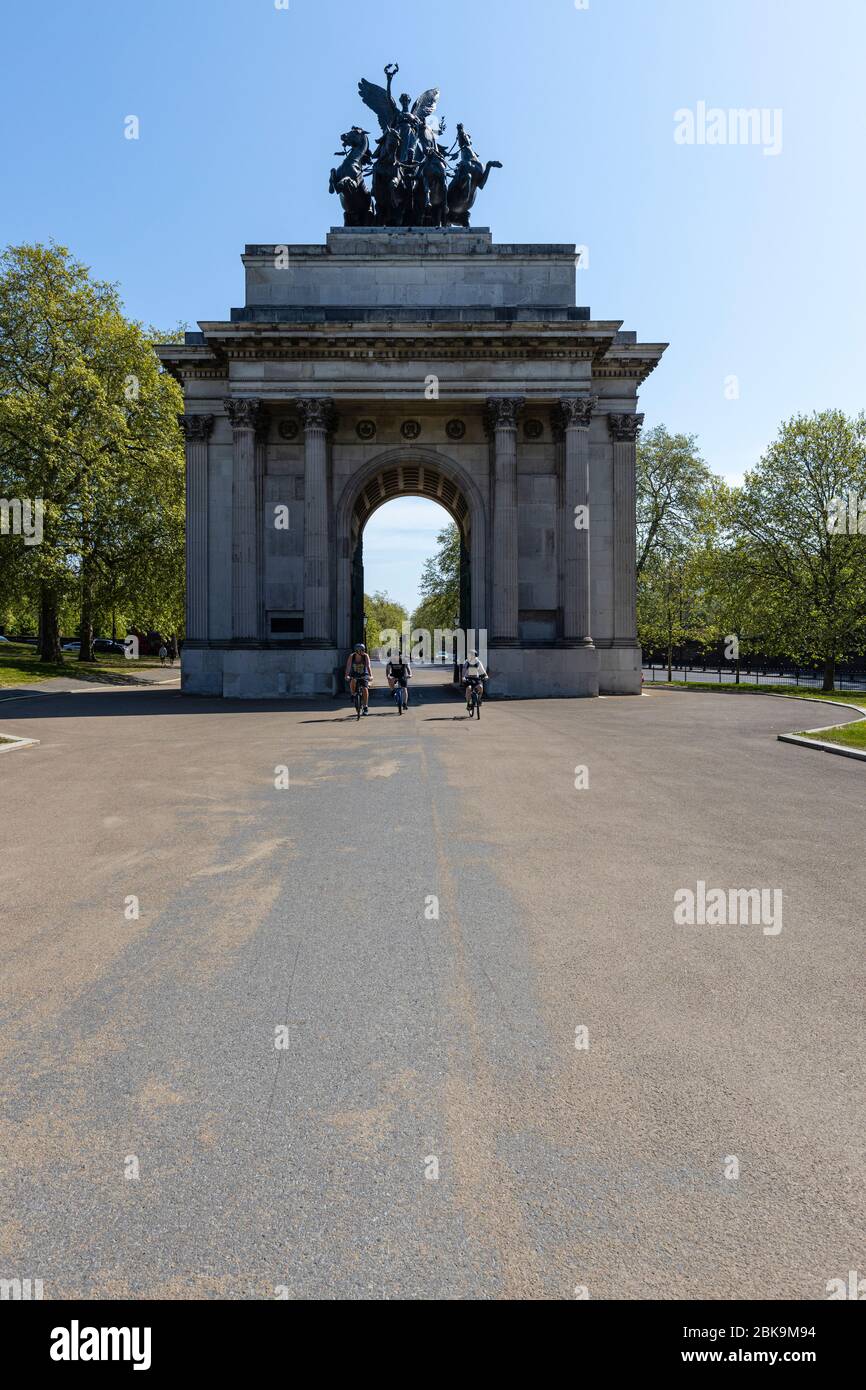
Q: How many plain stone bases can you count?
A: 2